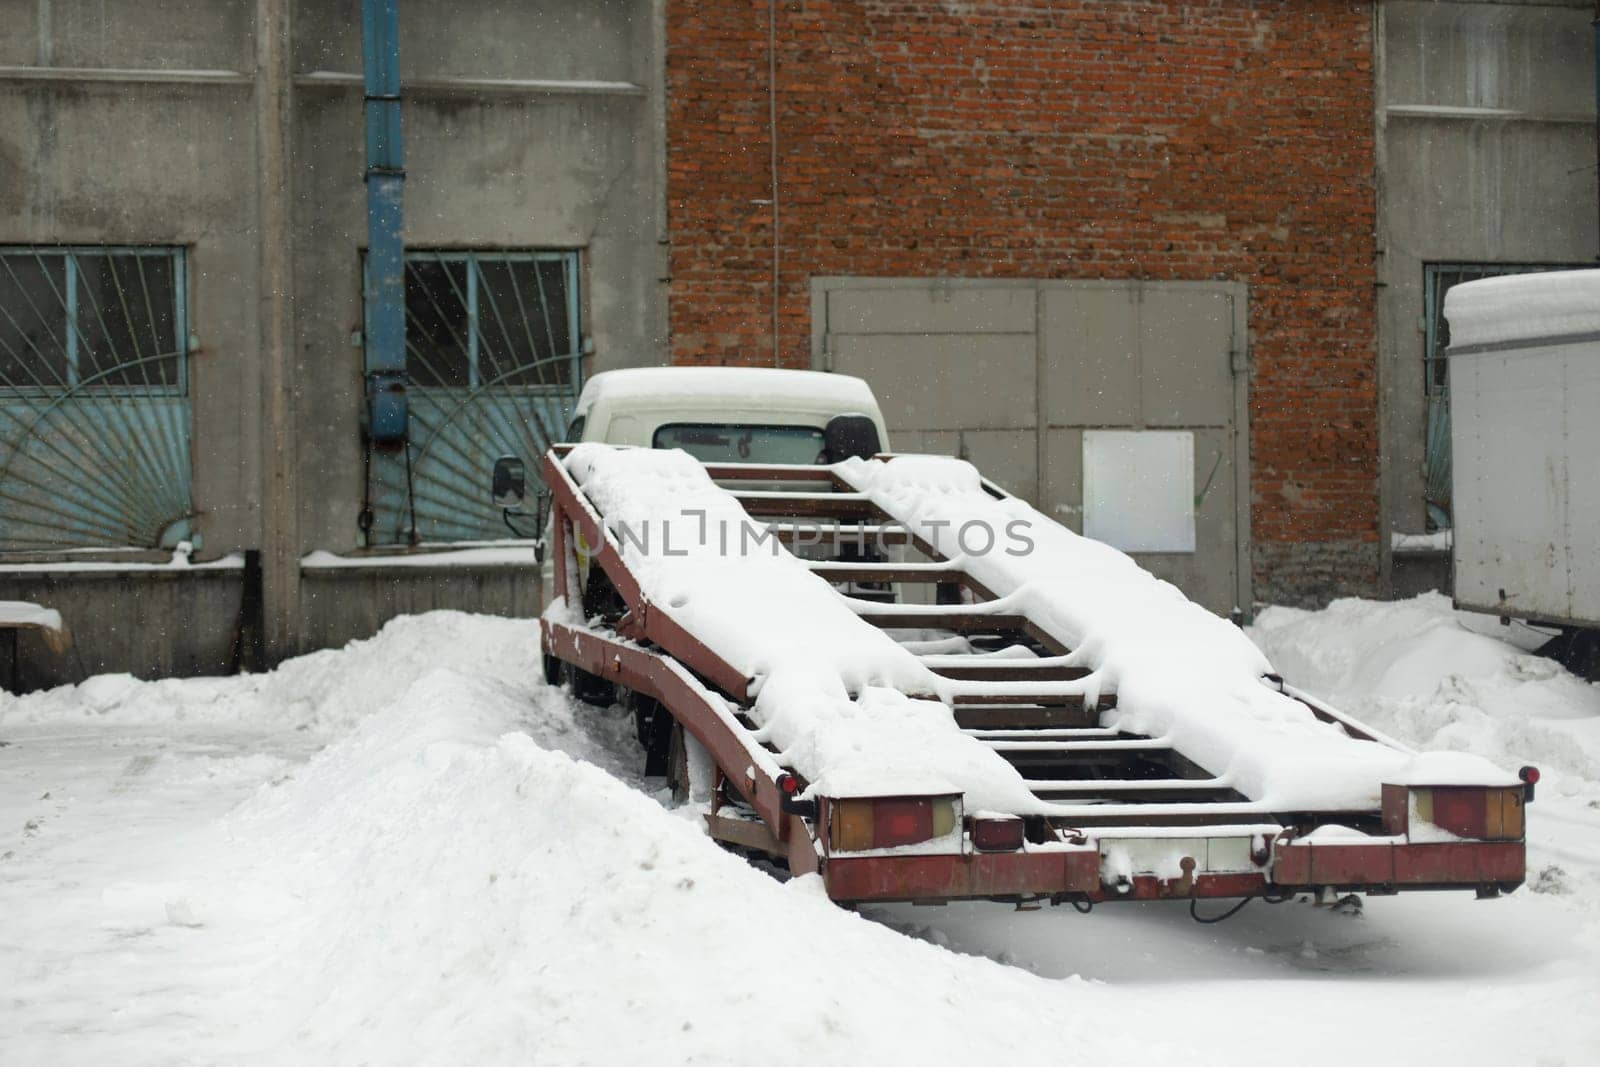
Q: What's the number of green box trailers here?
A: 0